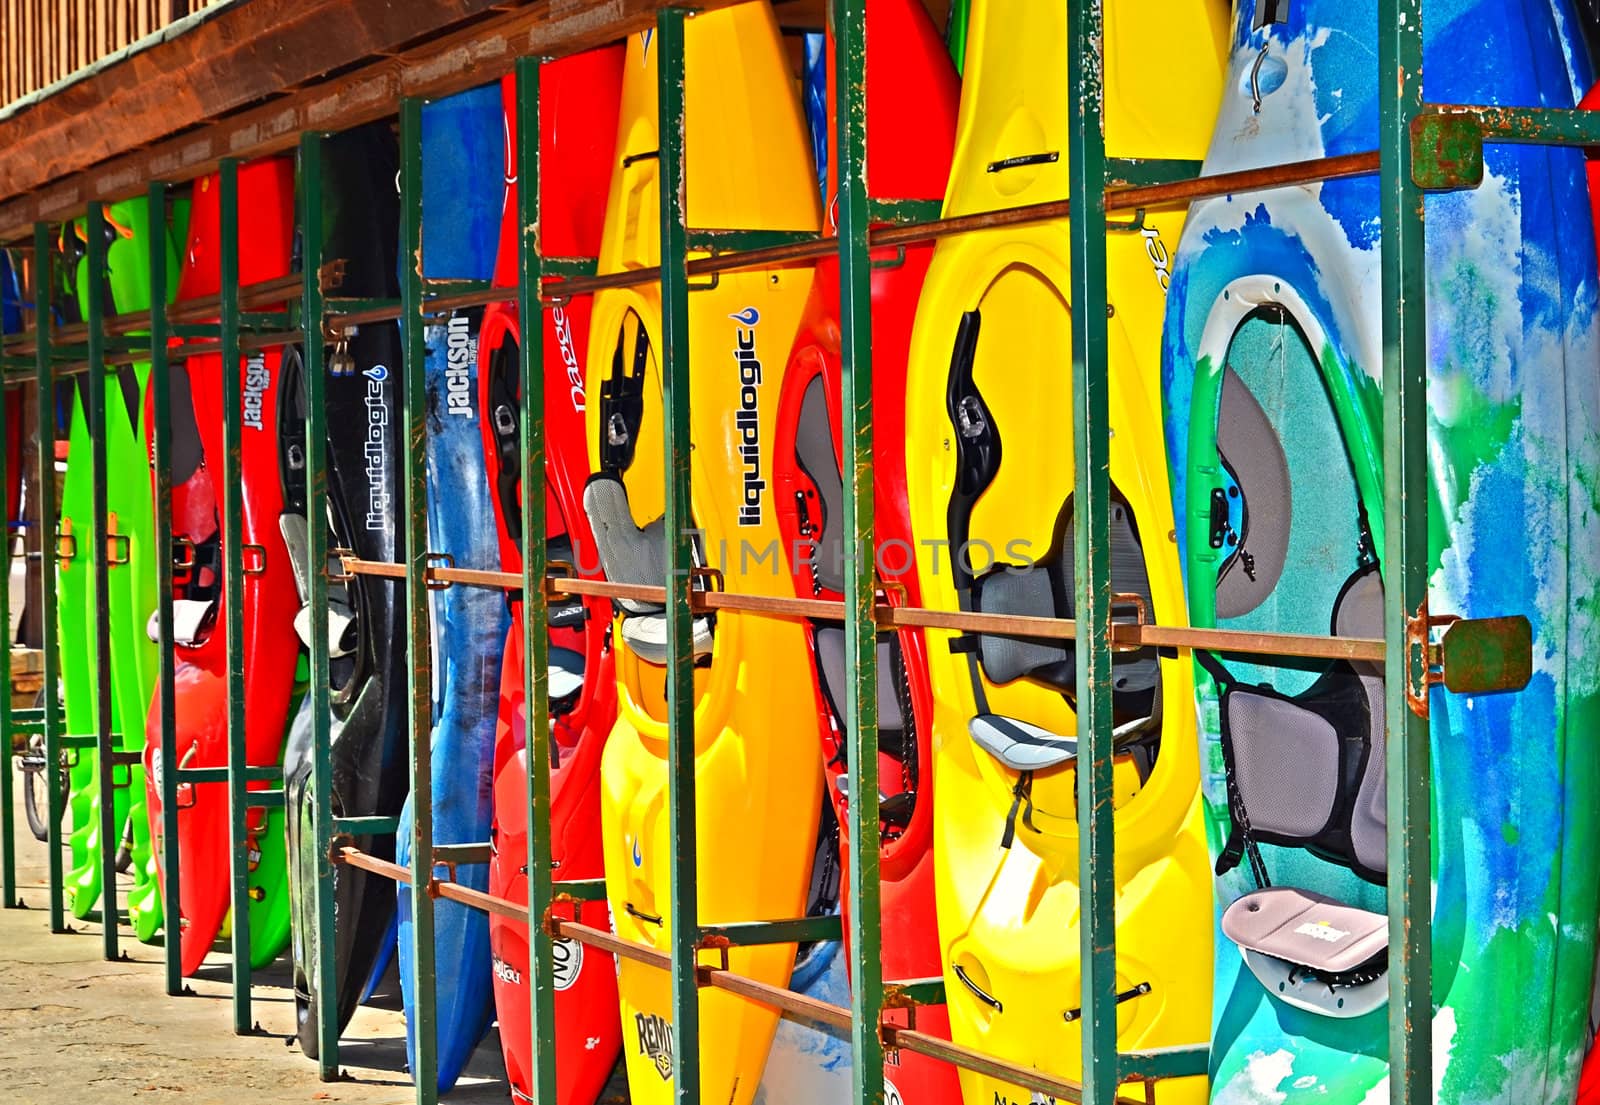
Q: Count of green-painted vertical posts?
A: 12